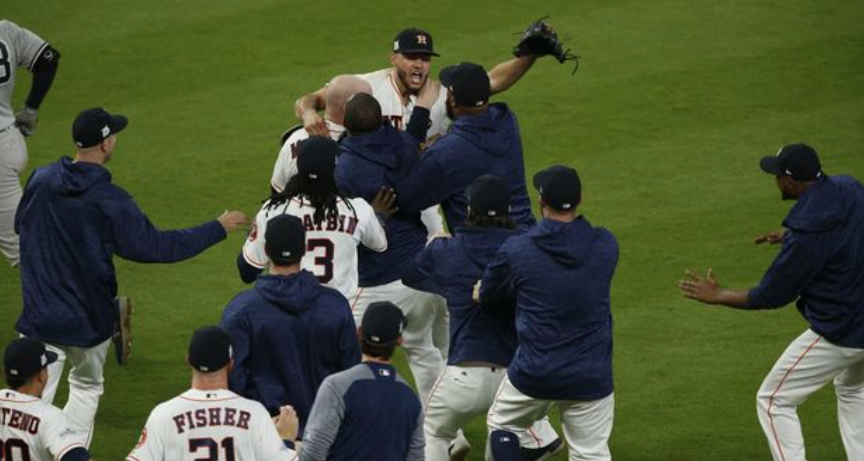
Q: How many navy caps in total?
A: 11